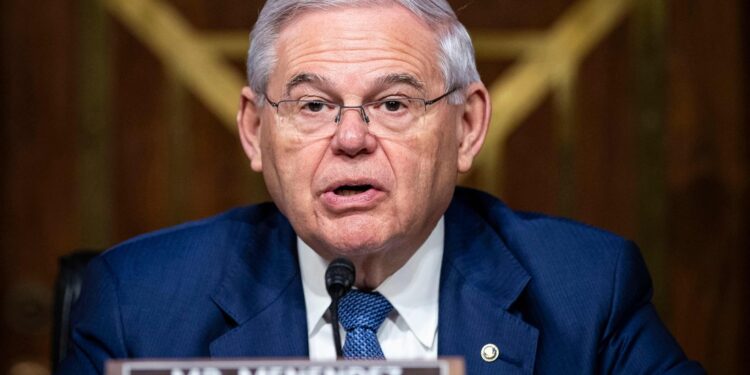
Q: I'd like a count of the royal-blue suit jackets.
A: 1